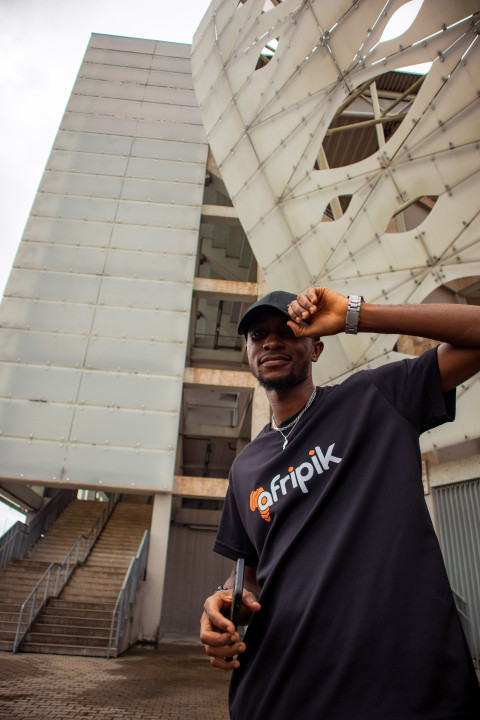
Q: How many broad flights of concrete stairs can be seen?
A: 2